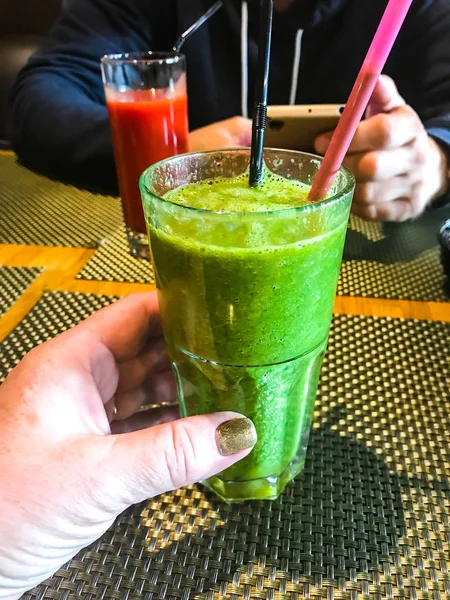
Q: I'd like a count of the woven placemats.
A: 4